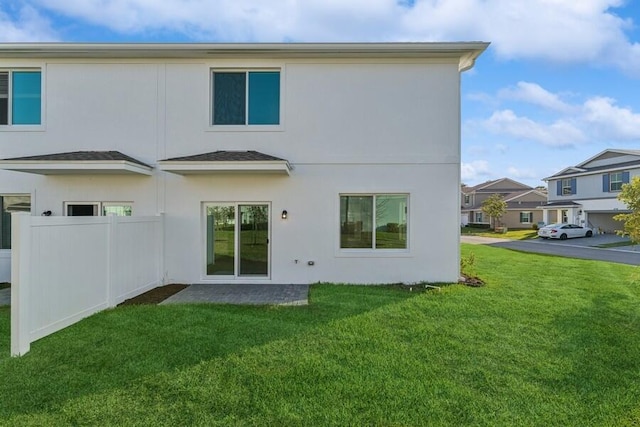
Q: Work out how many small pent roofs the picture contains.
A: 2